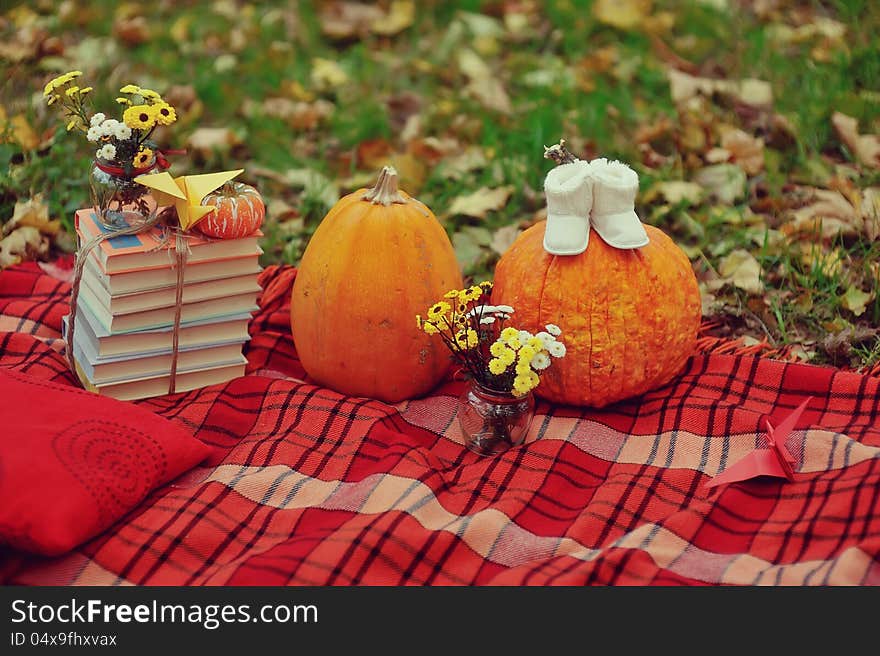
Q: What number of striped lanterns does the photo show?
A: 0